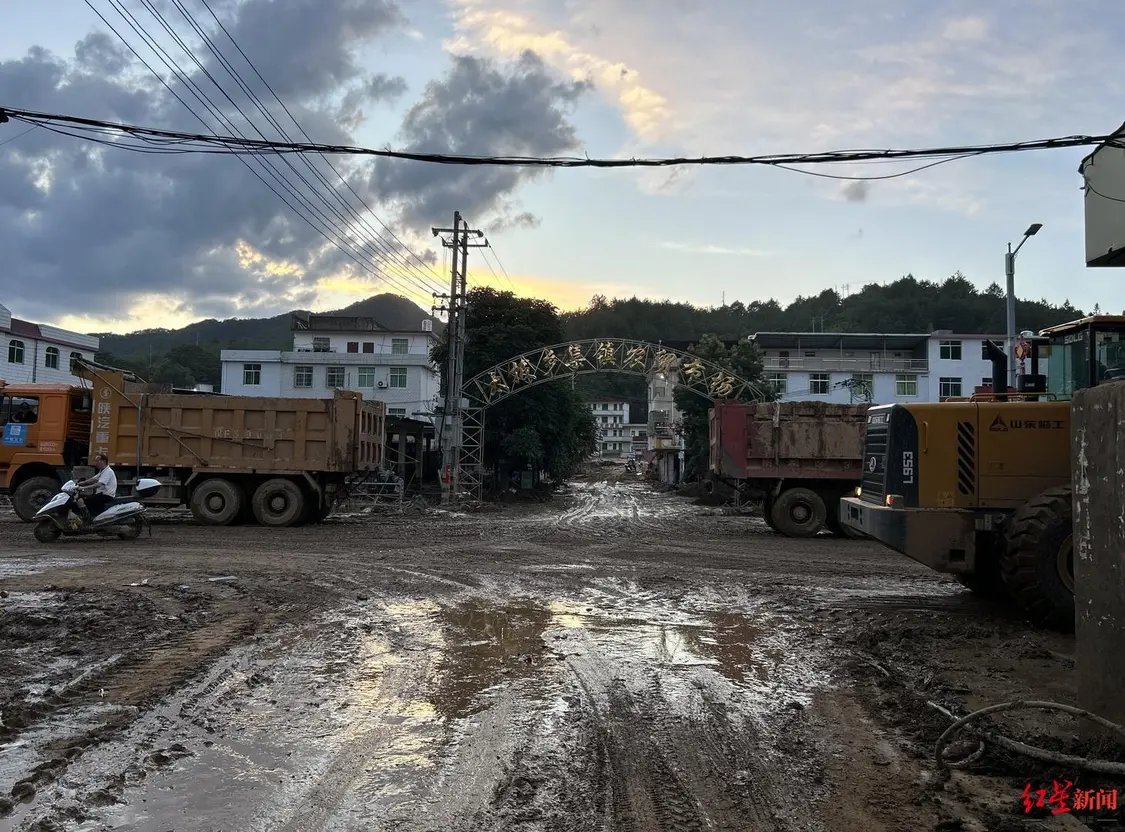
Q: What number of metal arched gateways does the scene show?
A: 1